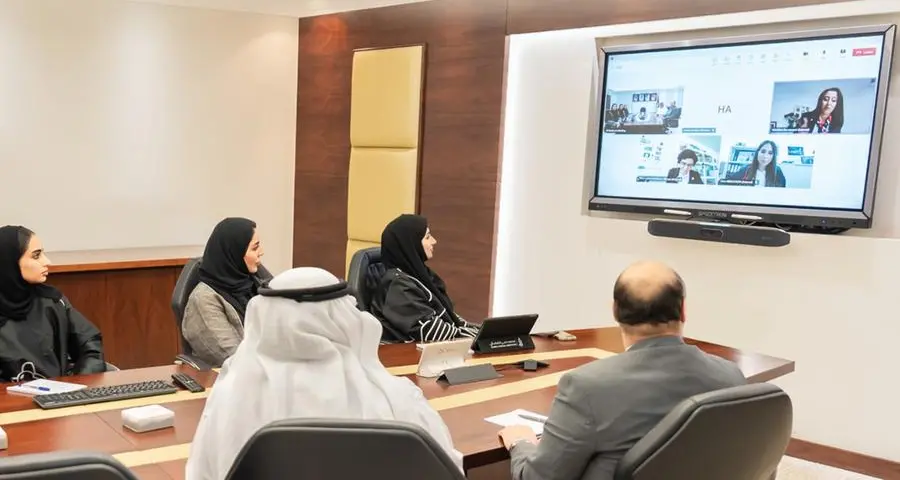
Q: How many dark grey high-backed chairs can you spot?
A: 5